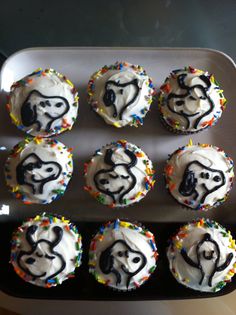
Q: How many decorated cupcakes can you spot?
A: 9